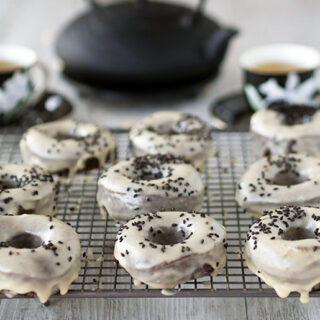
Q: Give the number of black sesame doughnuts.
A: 9